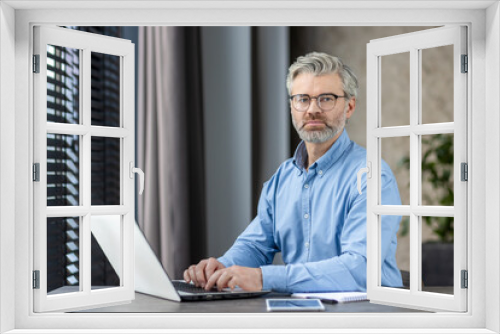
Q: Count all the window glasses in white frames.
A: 12